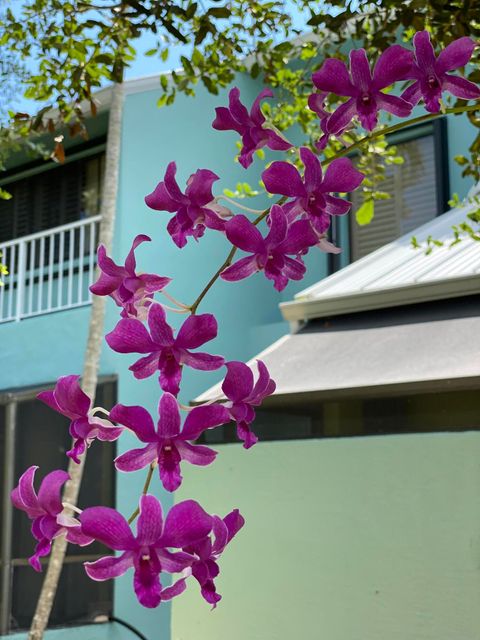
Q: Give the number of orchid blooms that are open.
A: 15